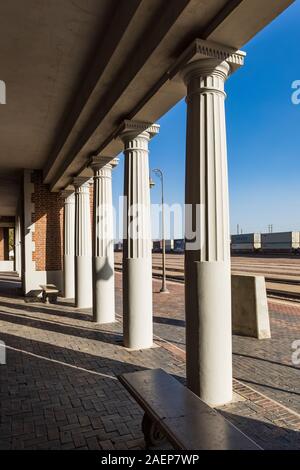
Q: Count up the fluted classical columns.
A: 5